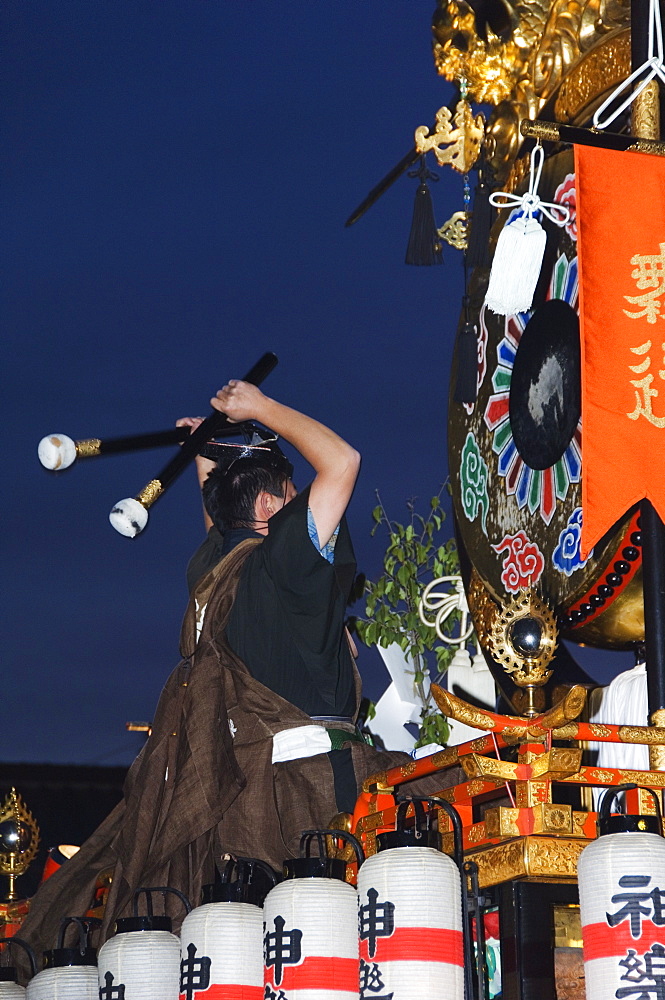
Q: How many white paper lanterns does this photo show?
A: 7